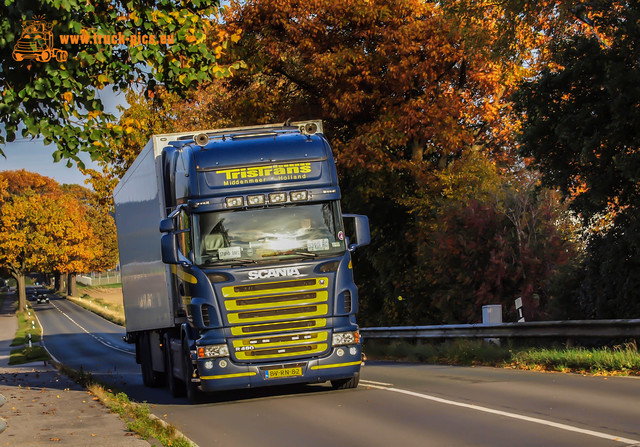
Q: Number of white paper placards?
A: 2